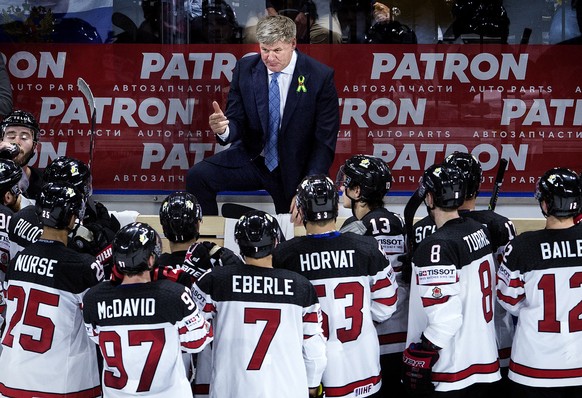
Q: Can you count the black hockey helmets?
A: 12